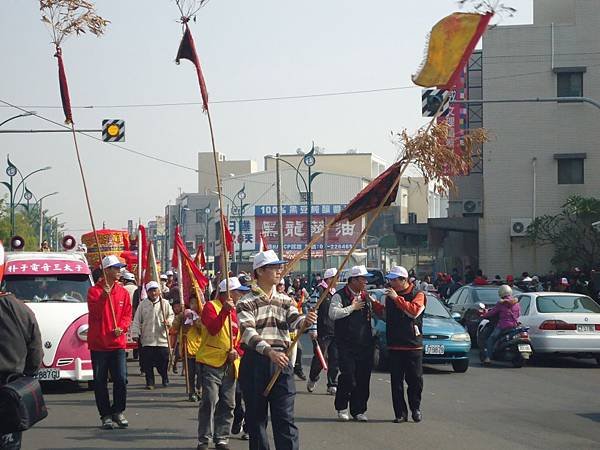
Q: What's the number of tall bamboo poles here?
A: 4